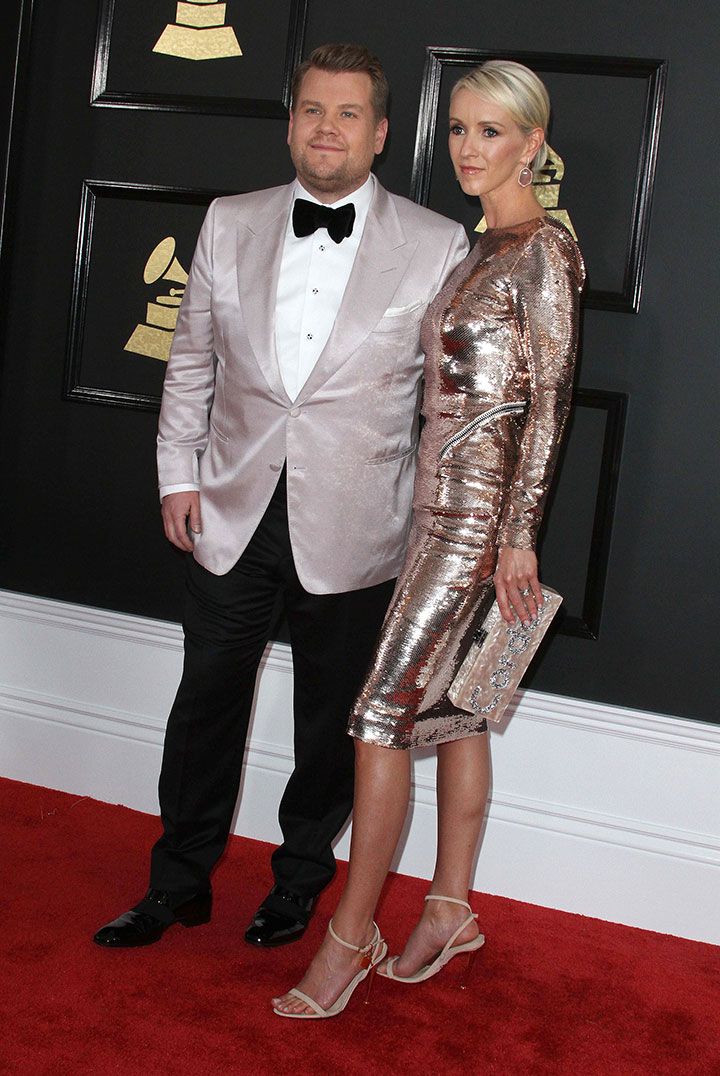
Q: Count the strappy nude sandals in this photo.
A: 2